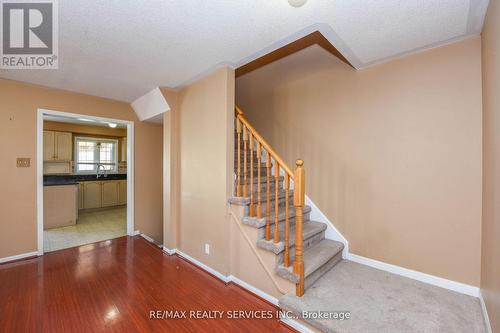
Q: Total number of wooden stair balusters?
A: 7